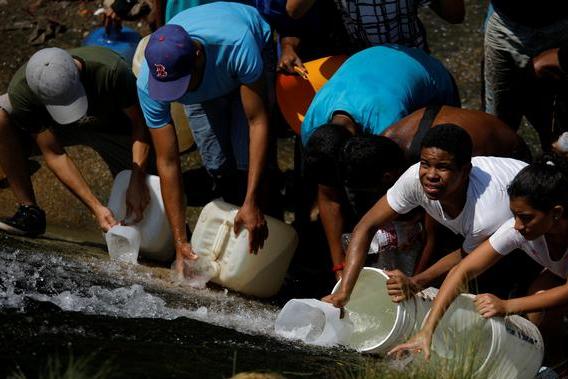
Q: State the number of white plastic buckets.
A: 2